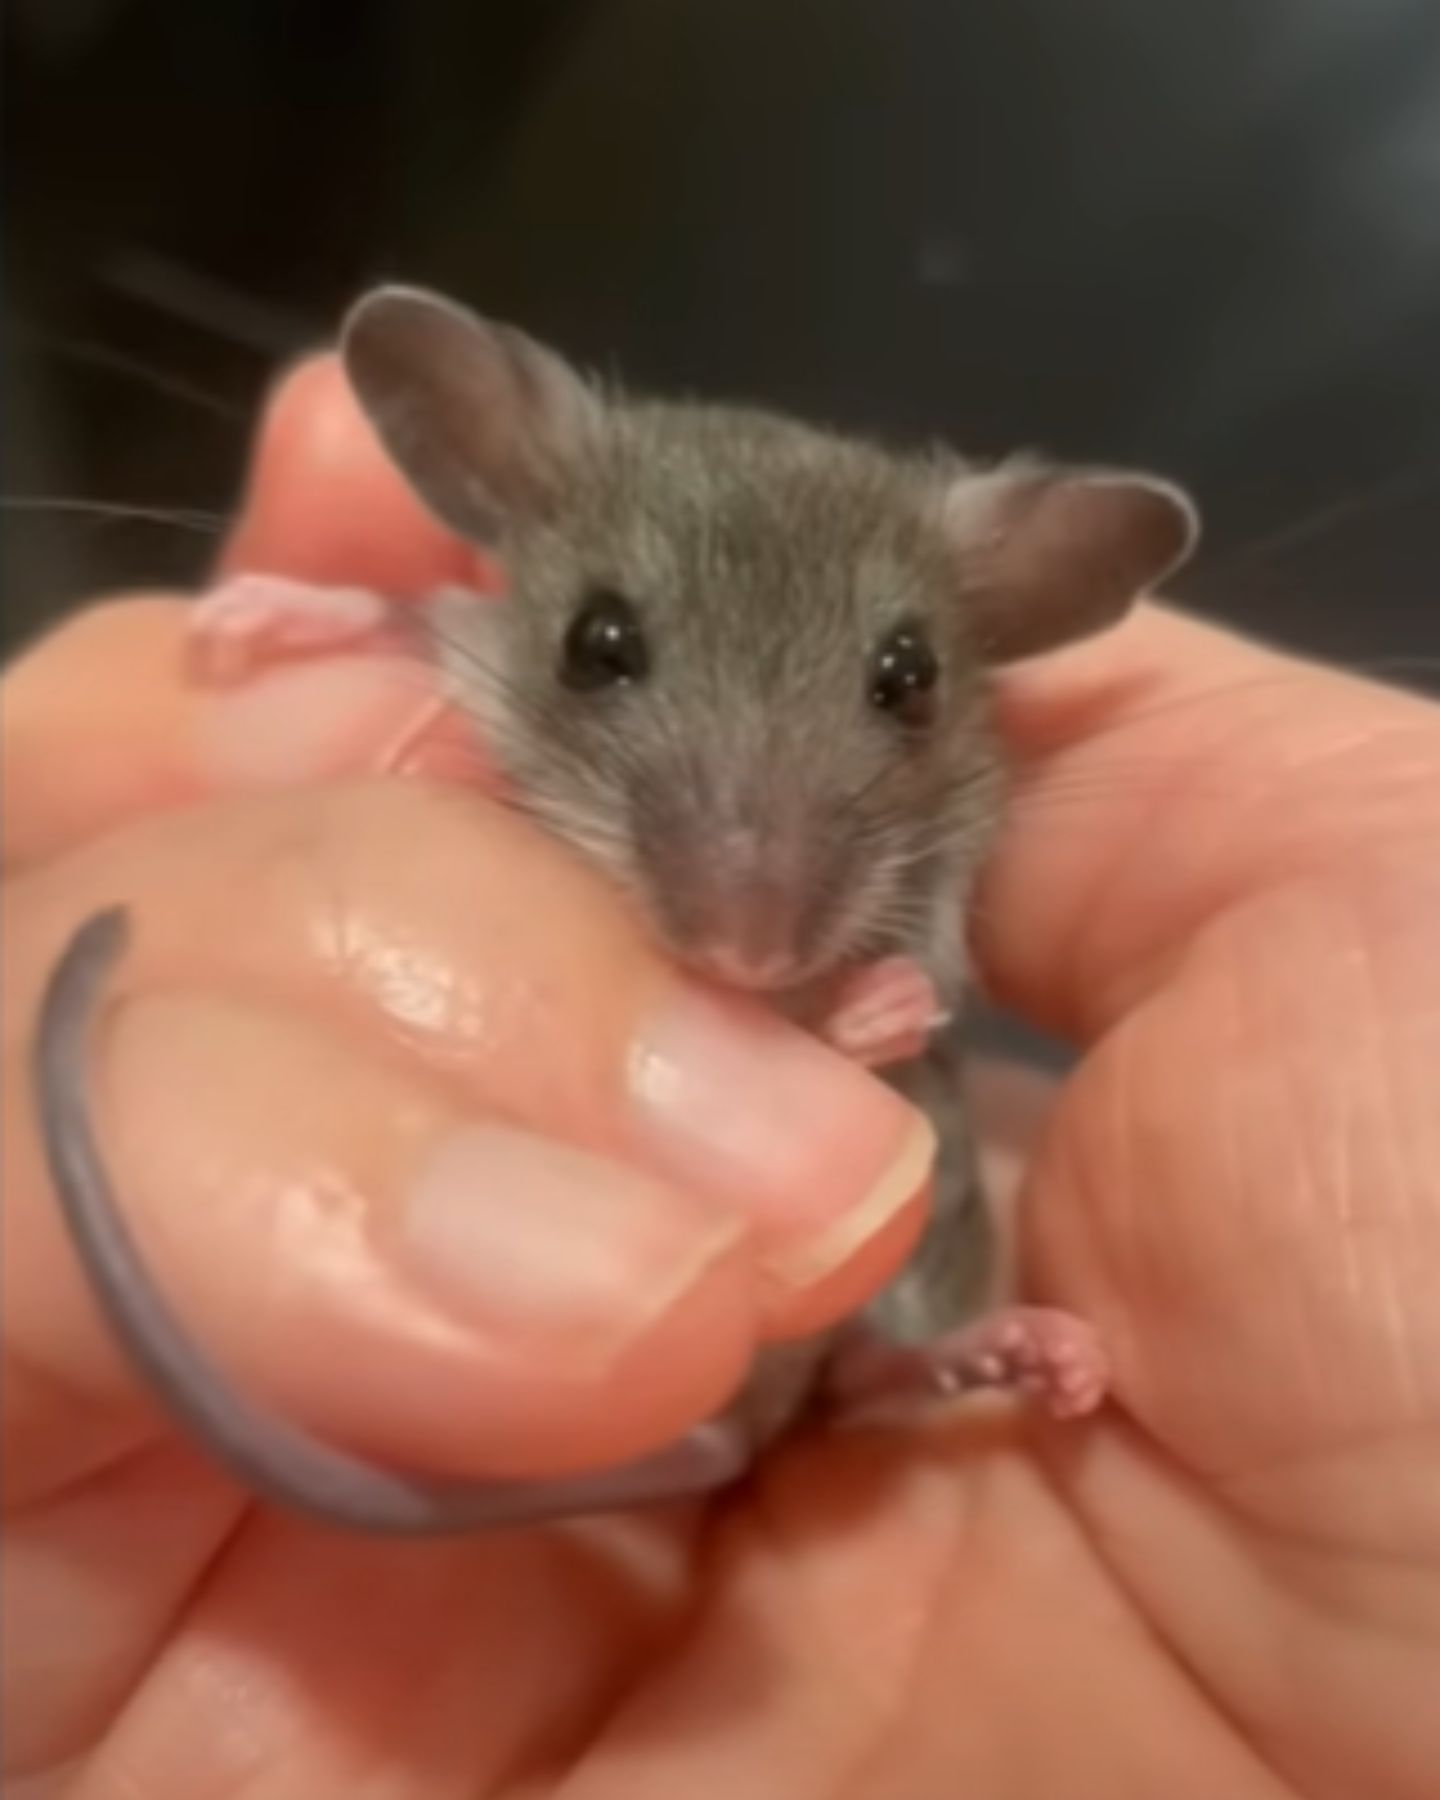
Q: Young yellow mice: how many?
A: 0